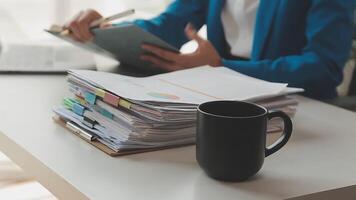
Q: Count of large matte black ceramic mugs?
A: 1